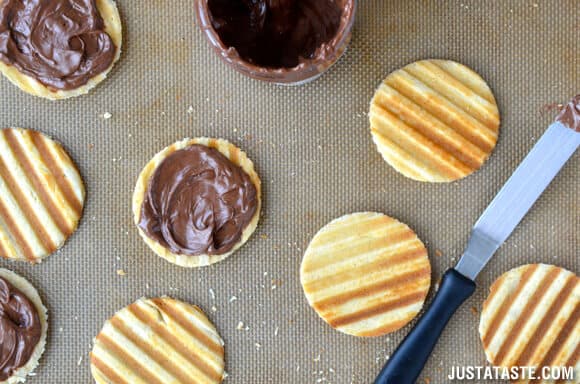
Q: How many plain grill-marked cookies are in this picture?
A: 5